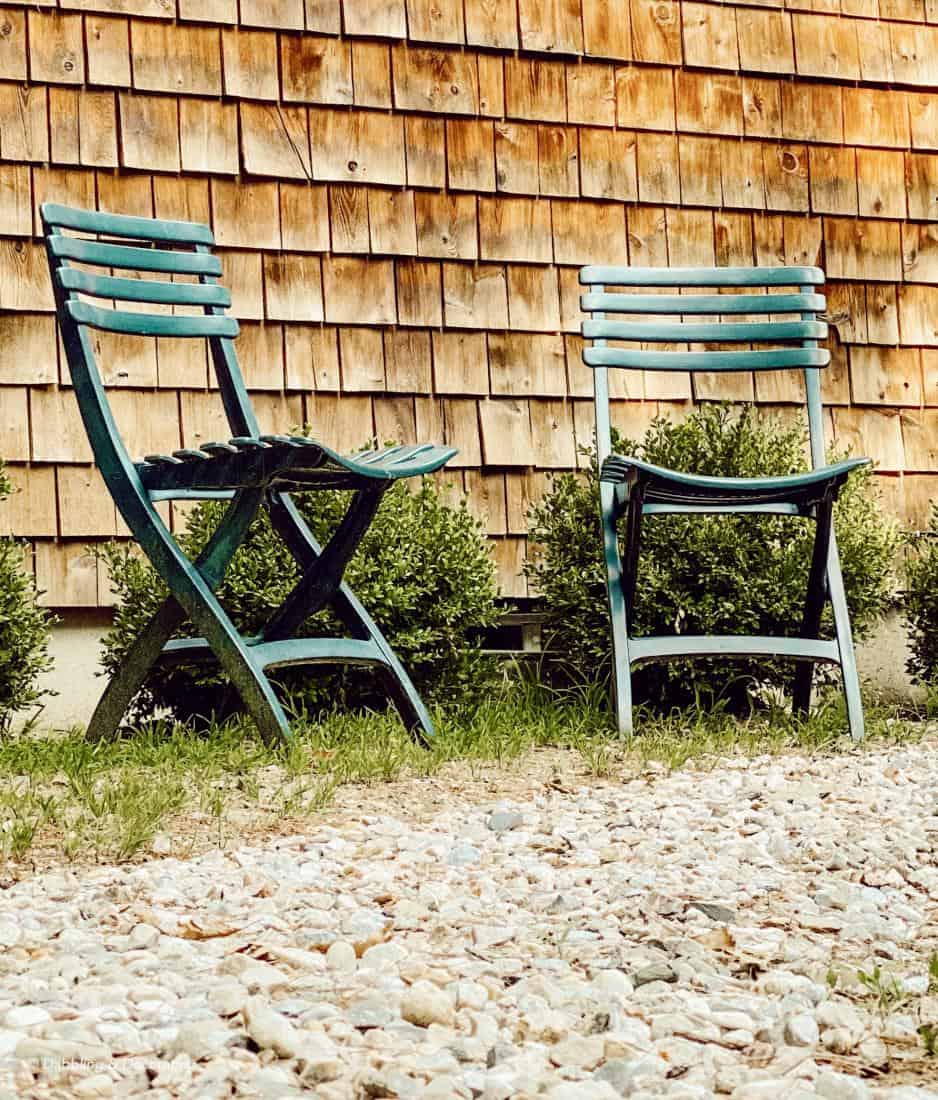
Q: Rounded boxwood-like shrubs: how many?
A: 4